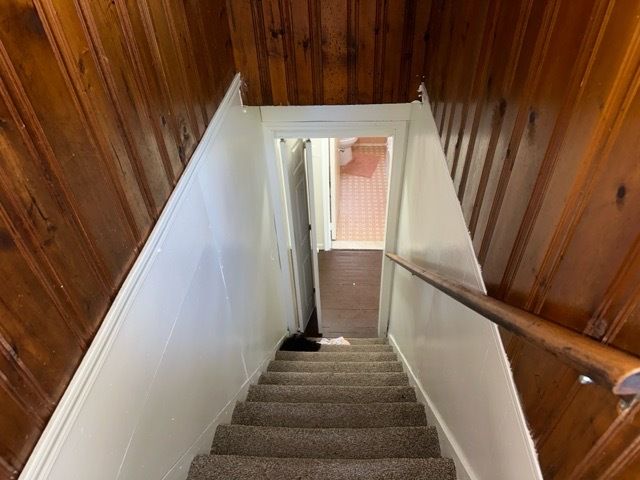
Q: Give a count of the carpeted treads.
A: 9